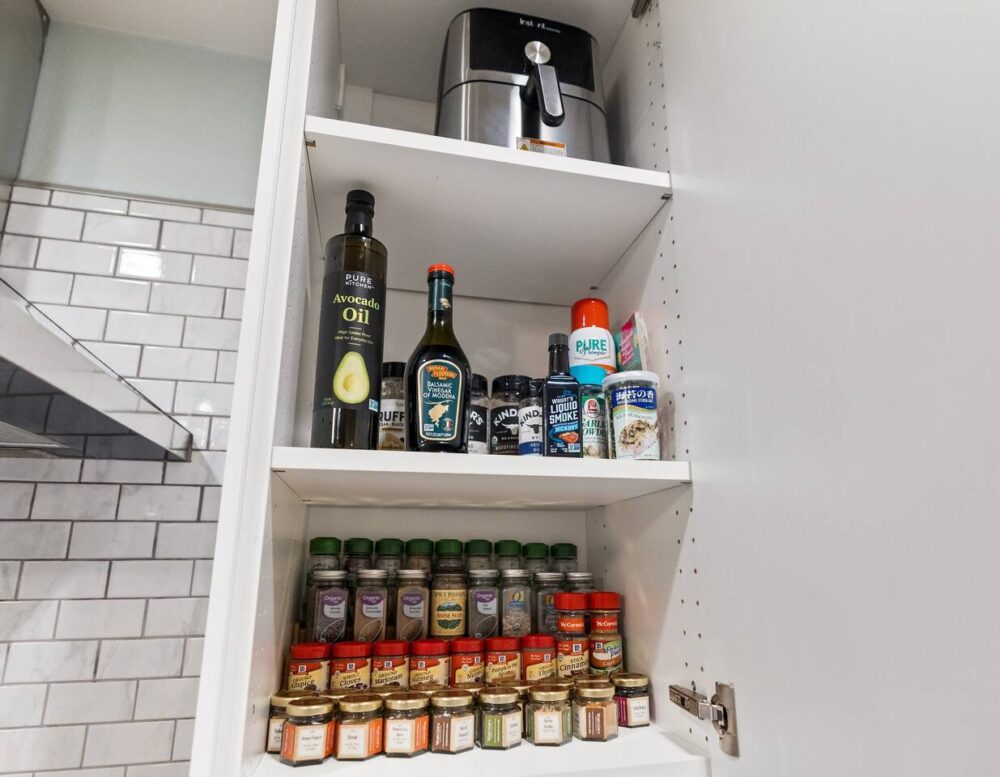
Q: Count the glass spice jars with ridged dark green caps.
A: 9